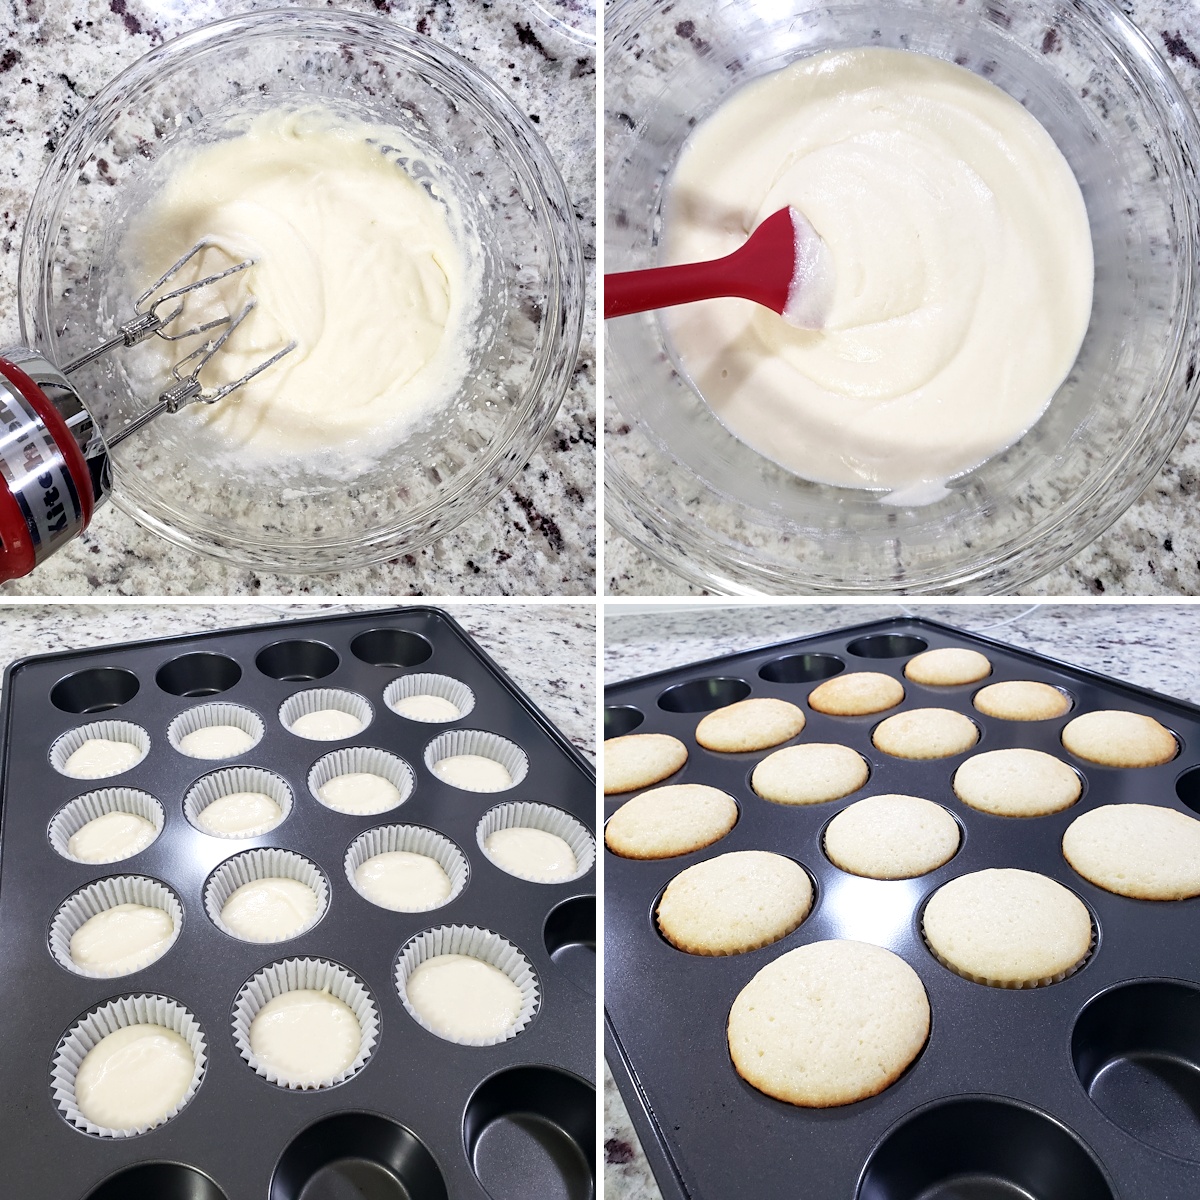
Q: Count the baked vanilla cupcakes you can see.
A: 15